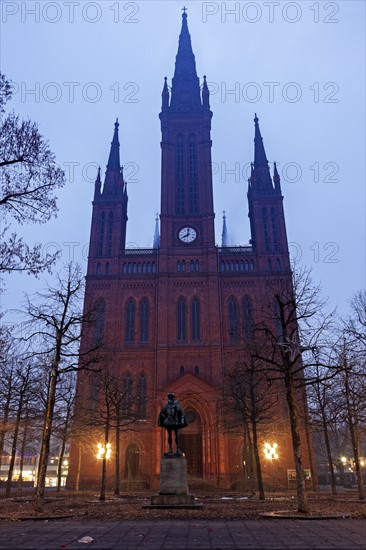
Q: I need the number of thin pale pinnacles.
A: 2